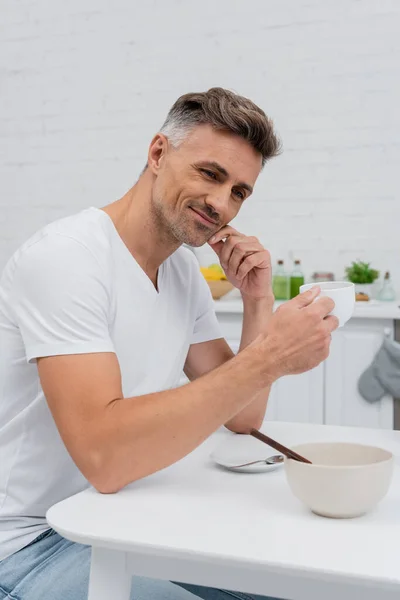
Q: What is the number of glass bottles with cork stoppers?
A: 3